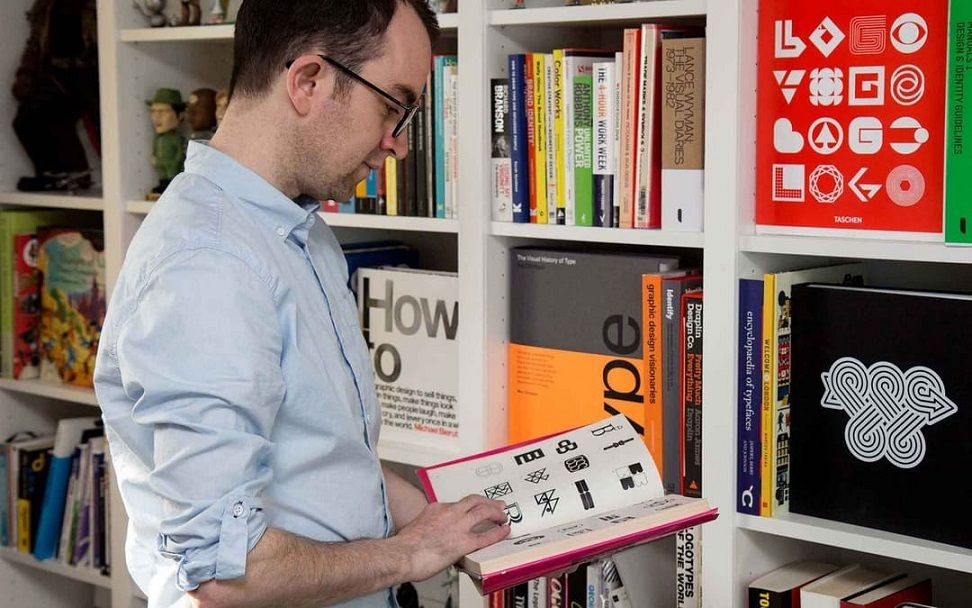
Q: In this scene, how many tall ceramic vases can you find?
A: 0